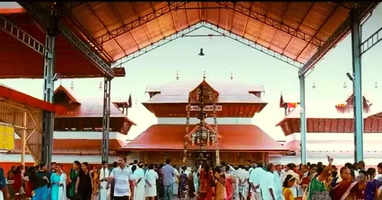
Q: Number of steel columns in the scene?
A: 4